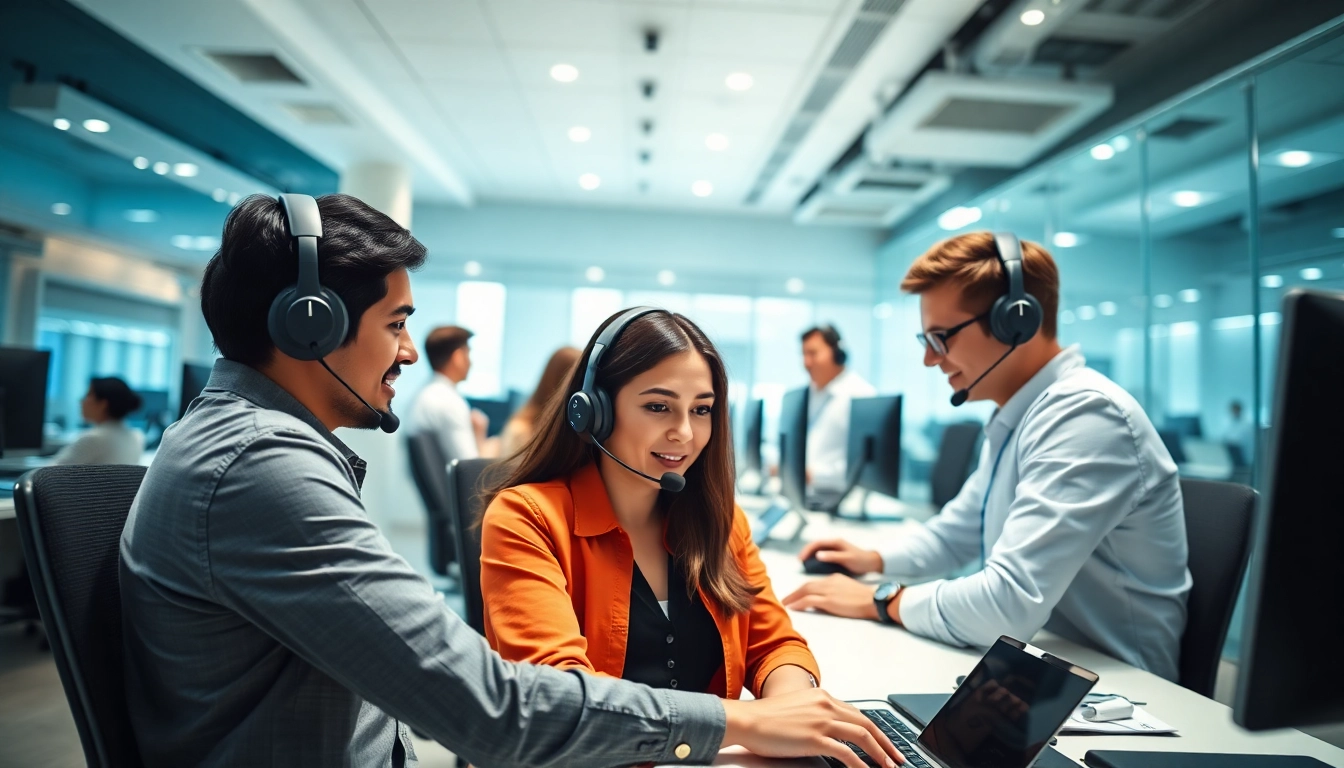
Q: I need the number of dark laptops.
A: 1